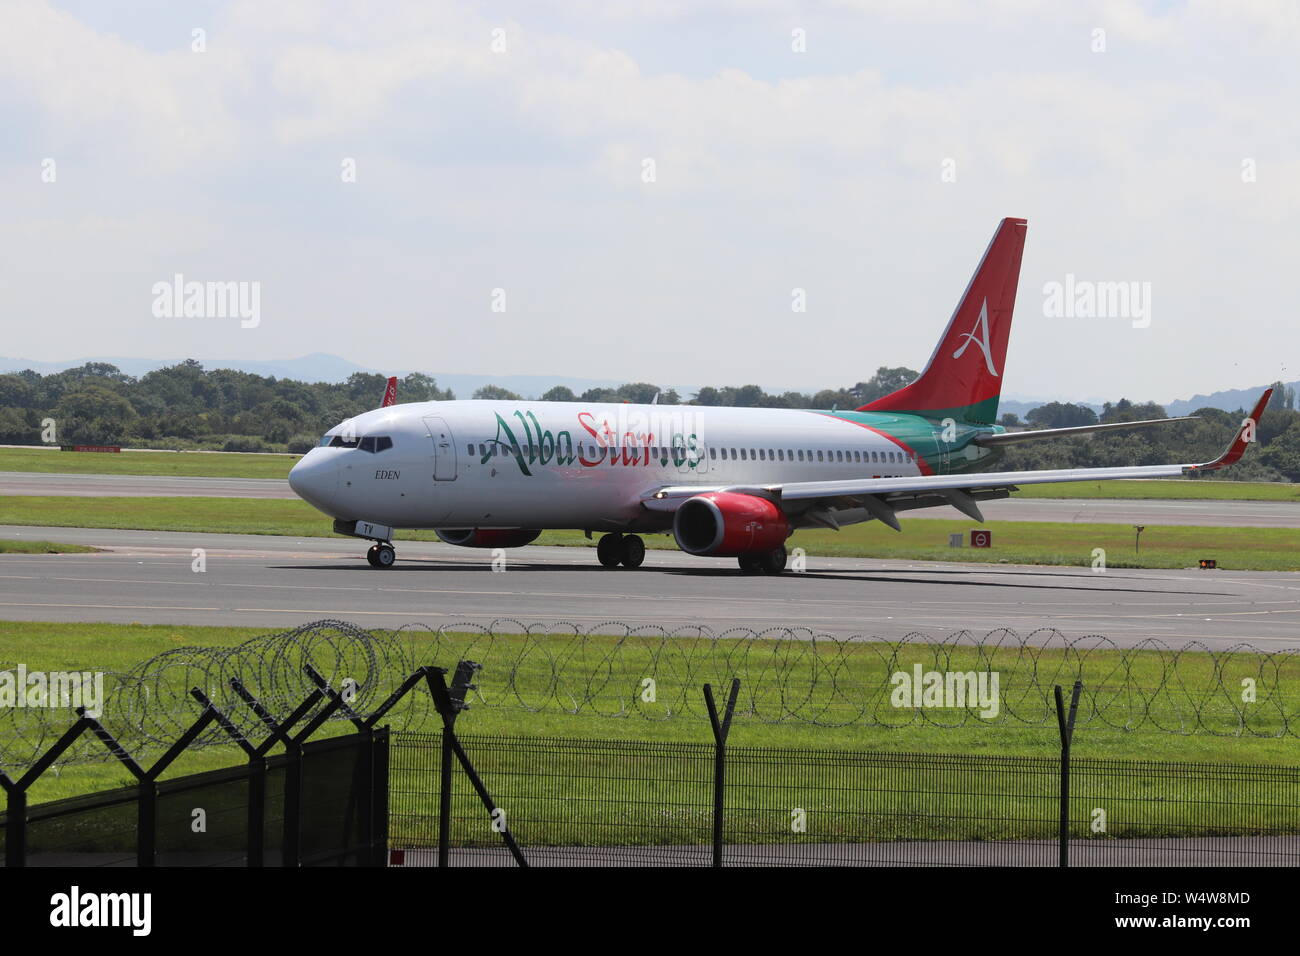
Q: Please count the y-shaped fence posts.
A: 8